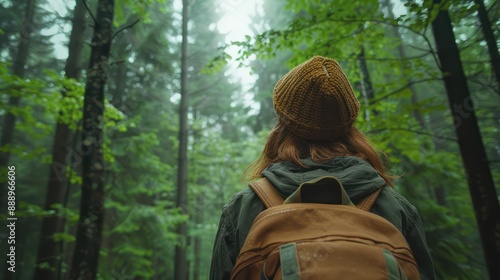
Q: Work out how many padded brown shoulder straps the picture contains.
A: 2